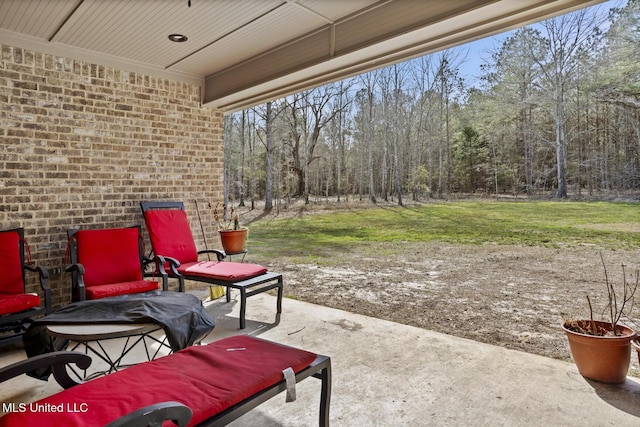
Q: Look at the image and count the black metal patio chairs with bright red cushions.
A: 4